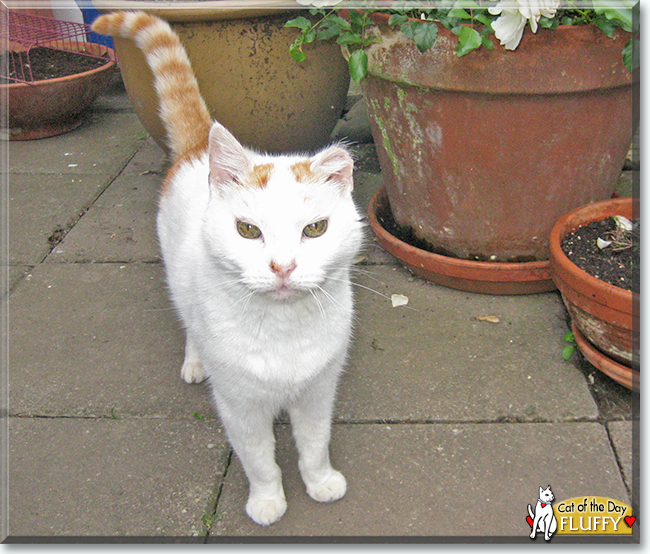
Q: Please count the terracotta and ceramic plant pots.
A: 4